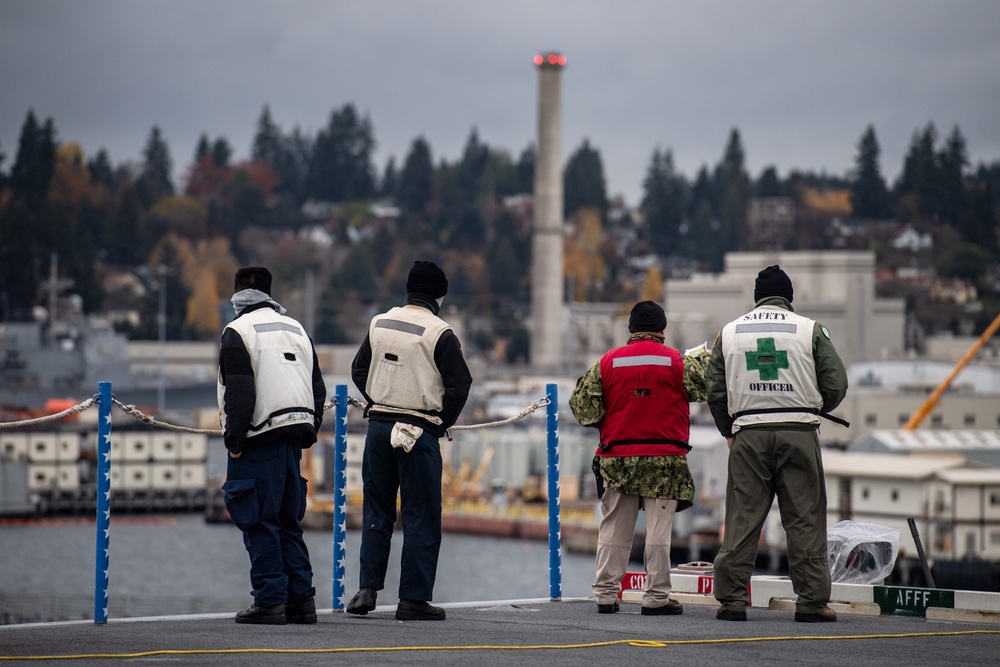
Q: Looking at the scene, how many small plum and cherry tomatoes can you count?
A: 0